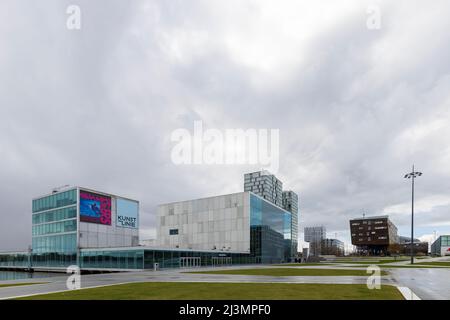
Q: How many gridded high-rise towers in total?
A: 2